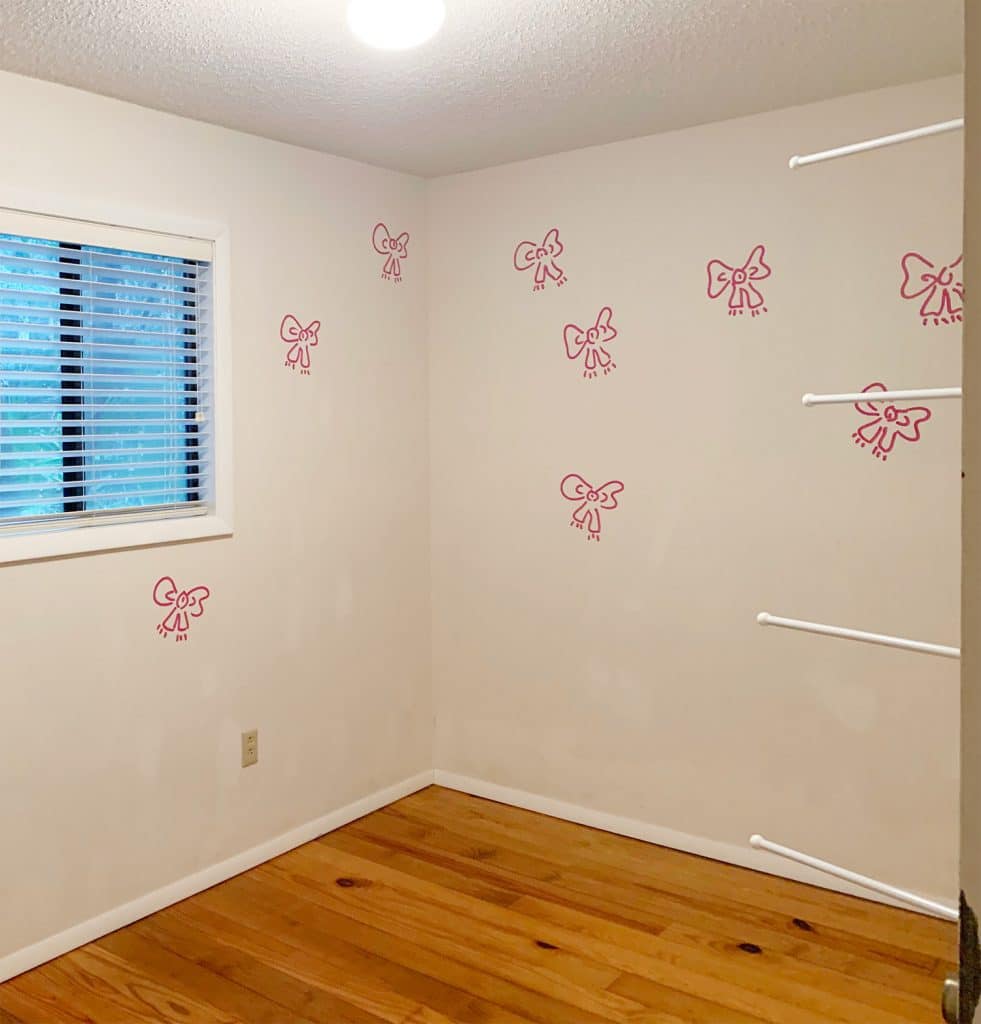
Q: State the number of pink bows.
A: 9